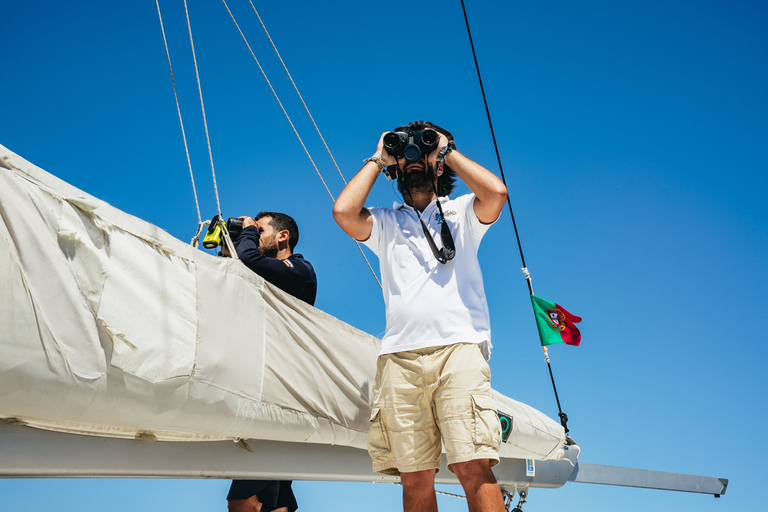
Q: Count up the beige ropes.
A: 4